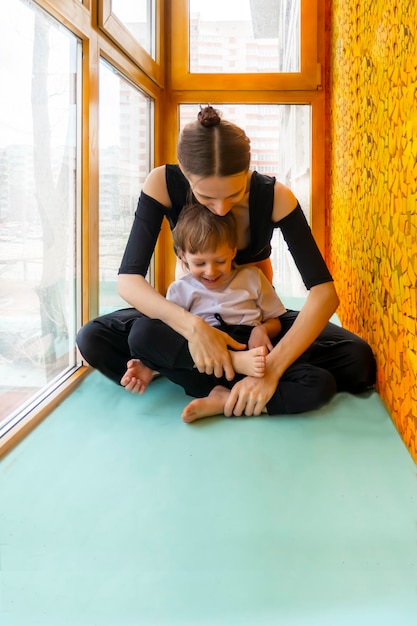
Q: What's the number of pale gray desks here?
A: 0